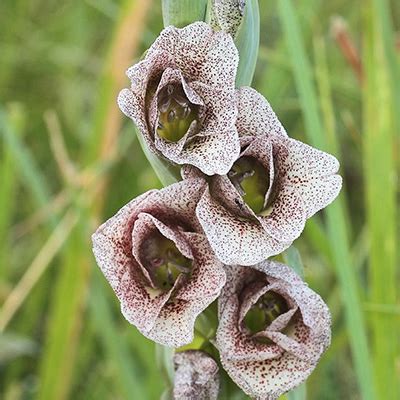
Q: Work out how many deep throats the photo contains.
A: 4